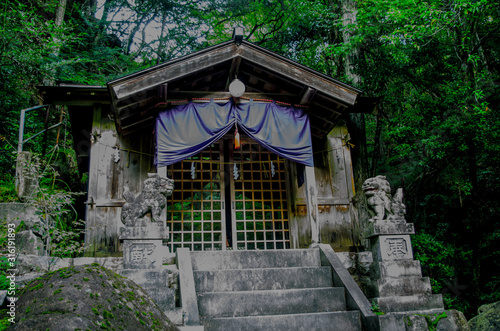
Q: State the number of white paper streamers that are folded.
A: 3